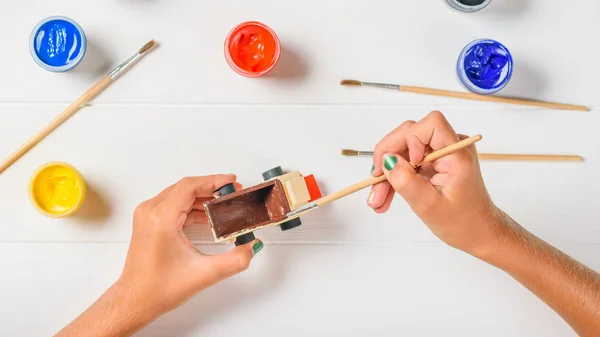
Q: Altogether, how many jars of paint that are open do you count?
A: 5